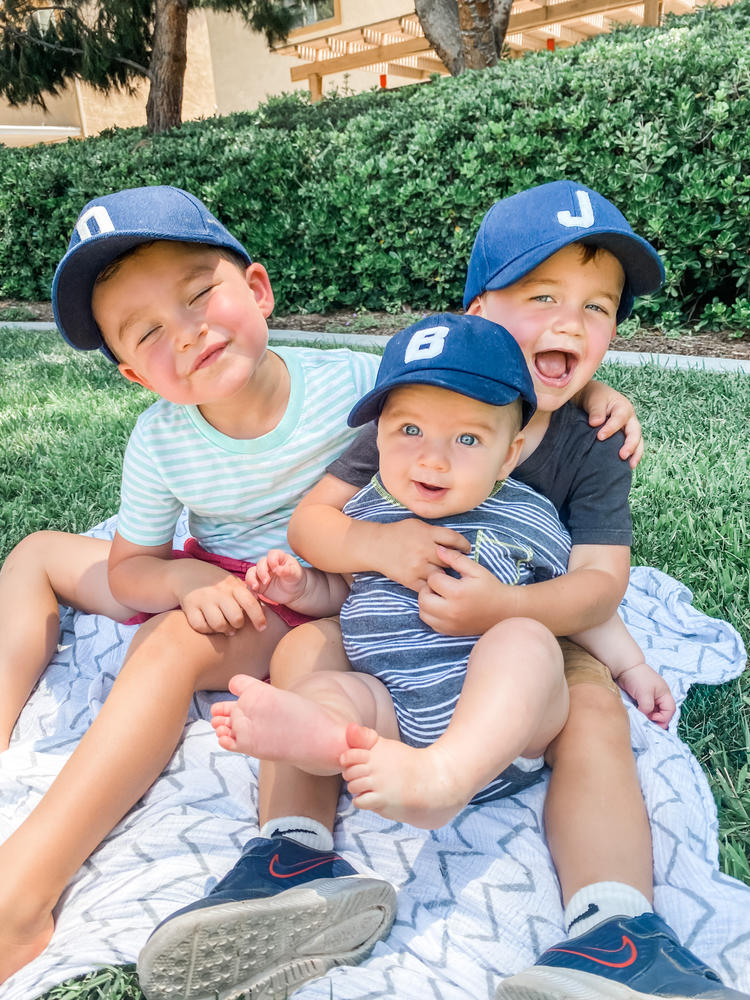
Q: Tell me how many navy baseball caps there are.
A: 3